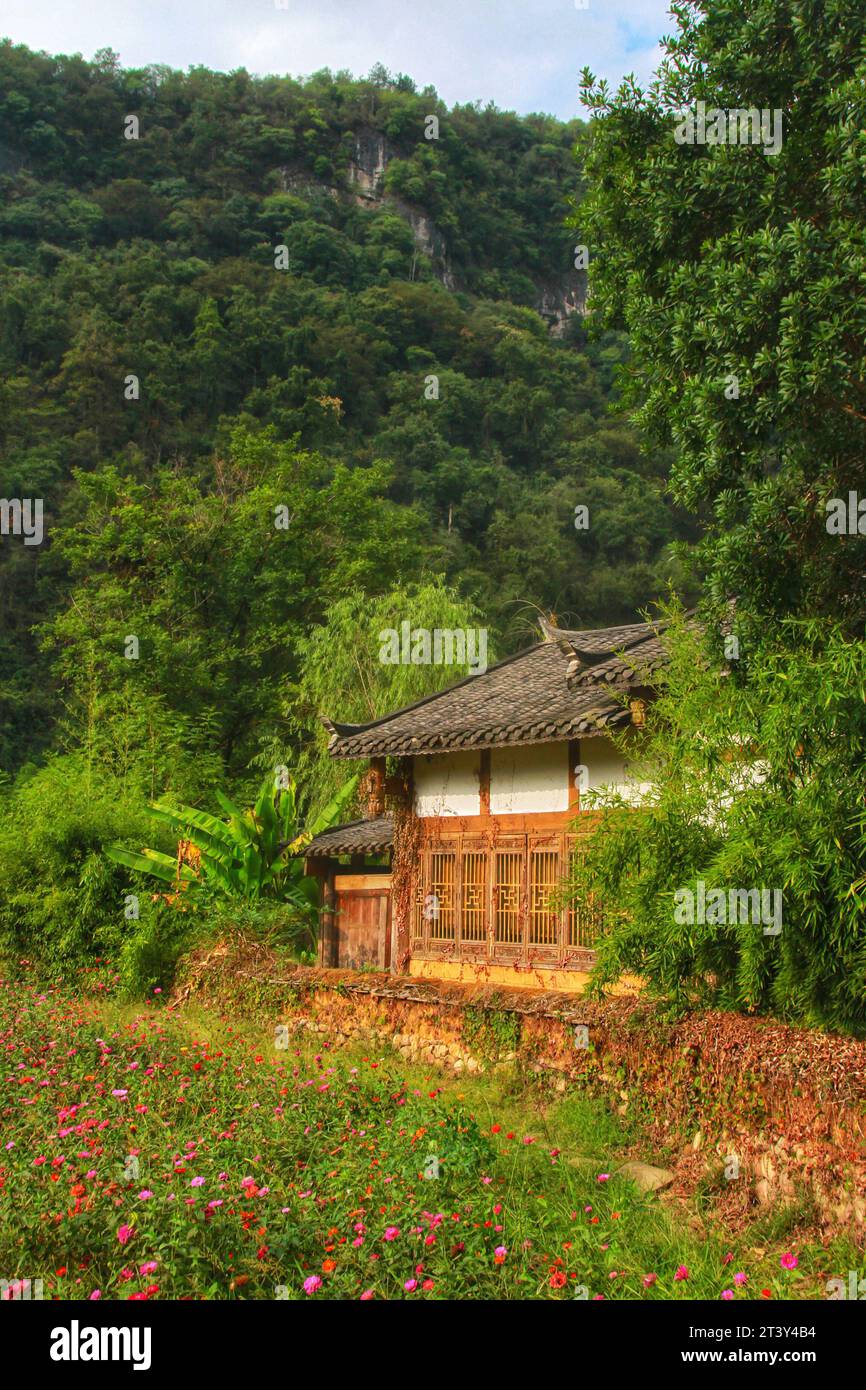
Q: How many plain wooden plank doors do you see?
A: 1